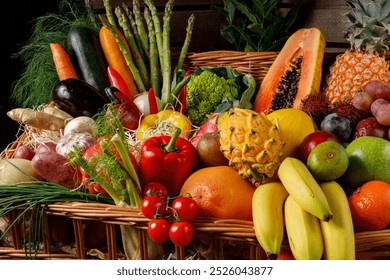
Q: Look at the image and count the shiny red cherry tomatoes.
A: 5